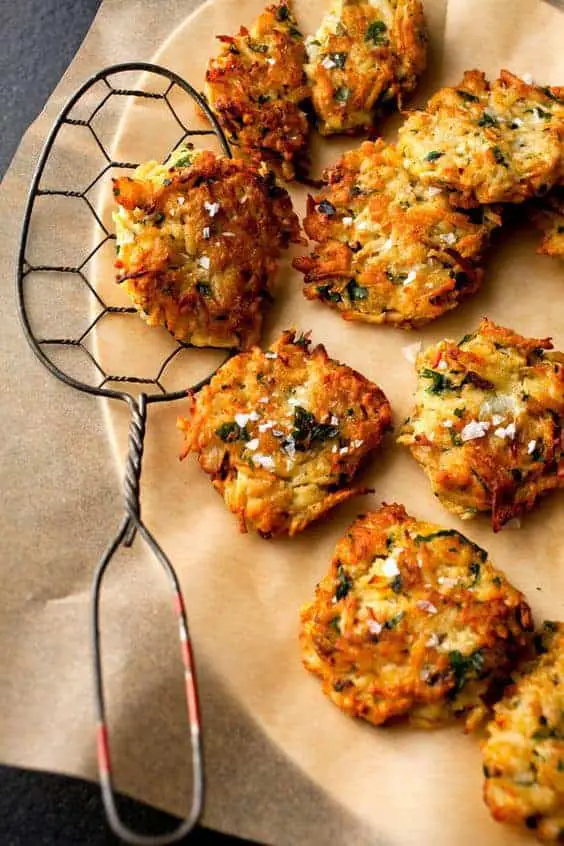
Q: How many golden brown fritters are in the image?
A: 10